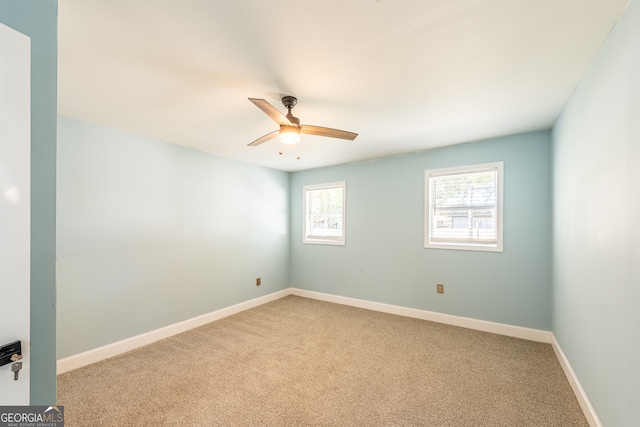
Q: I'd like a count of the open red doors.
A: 0